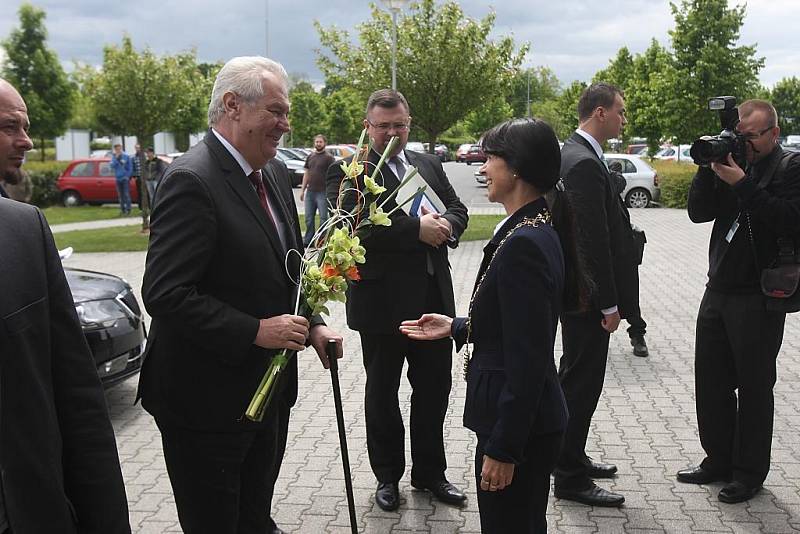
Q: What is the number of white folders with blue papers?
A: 1